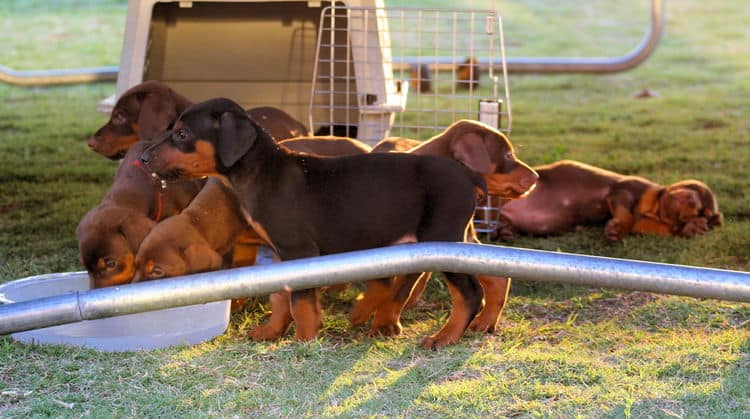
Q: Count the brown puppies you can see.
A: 5